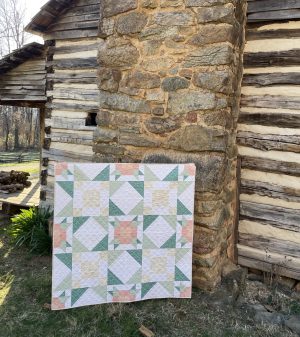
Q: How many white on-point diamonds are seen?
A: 4